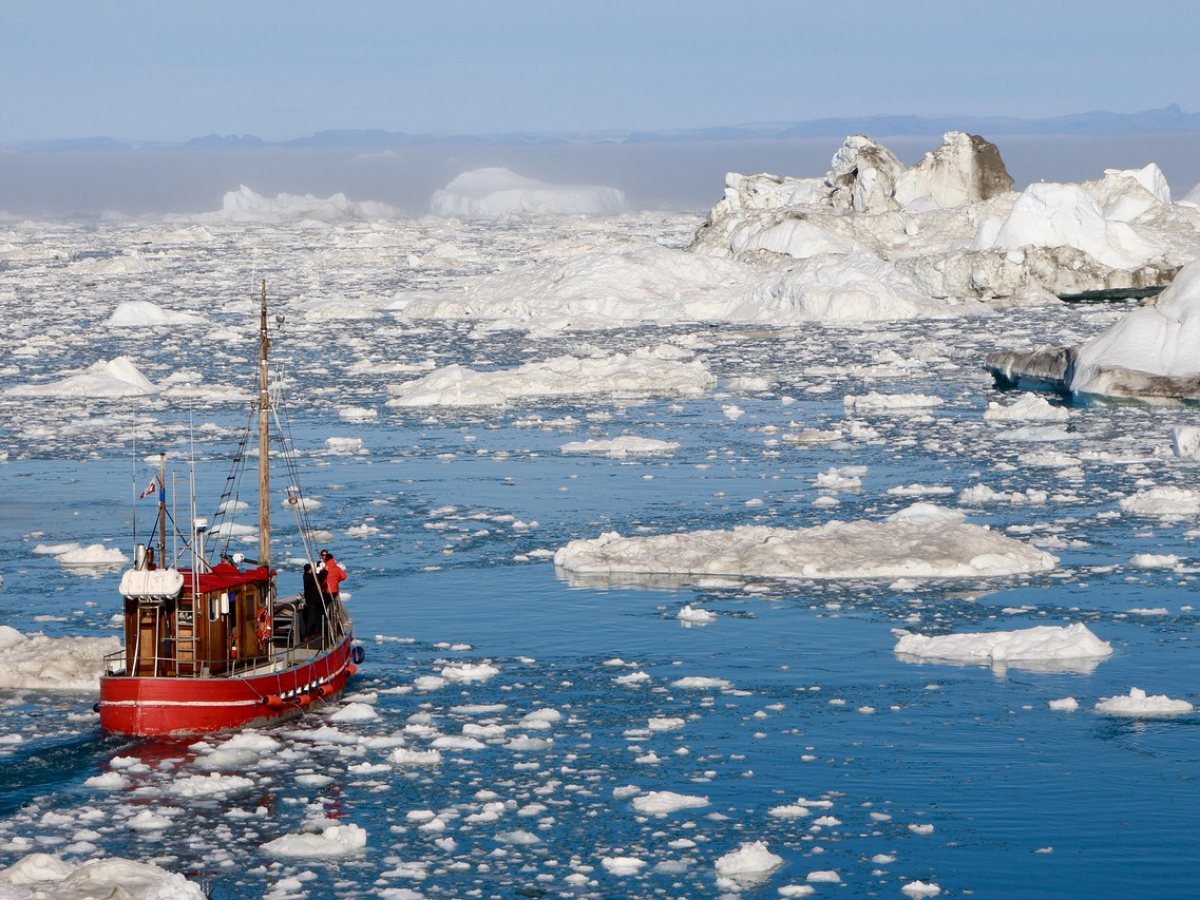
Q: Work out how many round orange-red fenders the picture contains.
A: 4